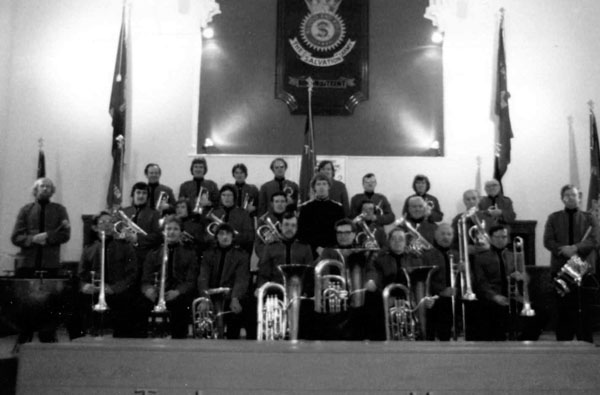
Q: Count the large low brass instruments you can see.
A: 4